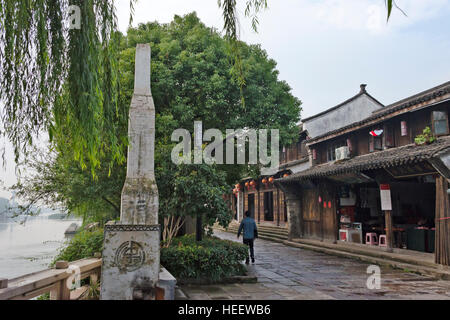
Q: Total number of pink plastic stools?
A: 2